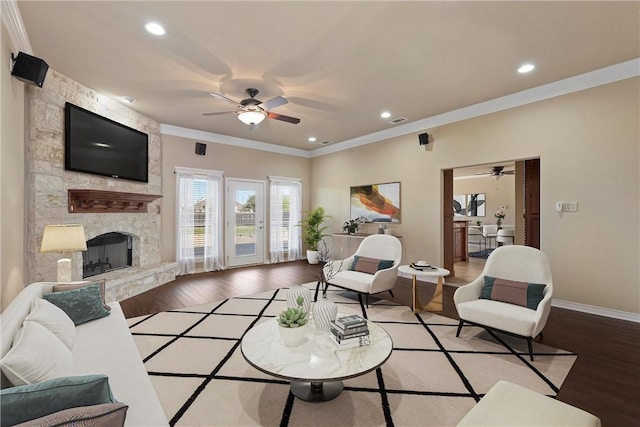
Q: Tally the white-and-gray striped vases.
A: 2